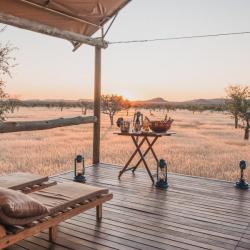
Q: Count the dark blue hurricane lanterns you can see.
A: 3